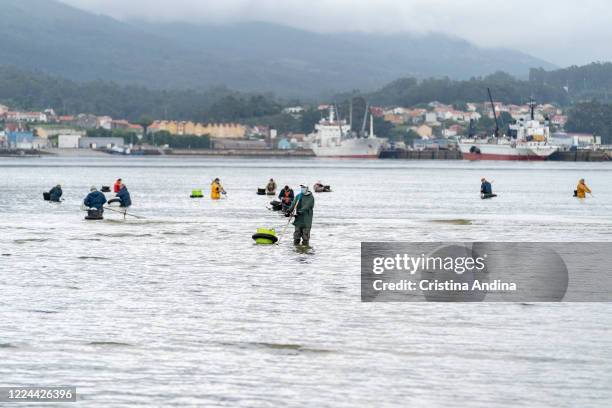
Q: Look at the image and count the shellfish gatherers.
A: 11